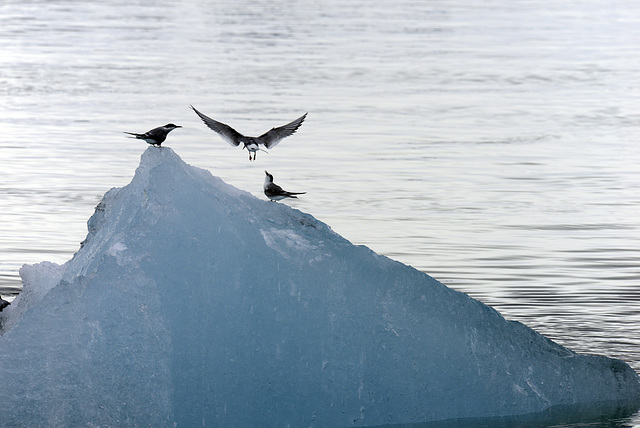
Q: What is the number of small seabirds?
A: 3